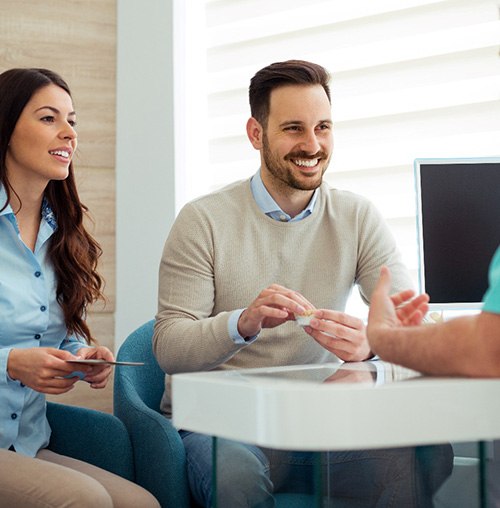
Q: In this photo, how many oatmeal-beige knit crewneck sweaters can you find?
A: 1